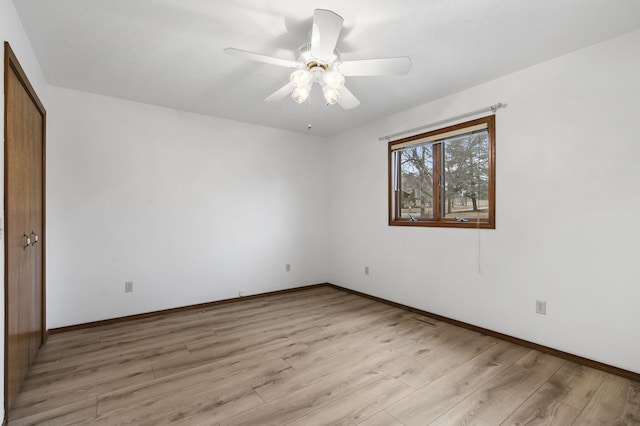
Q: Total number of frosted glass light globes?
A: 4